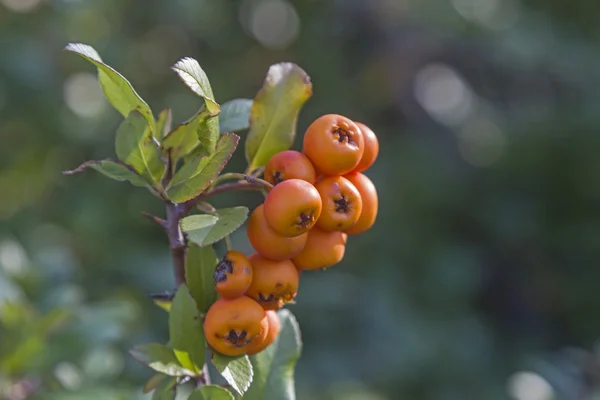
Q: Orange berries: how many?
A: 12